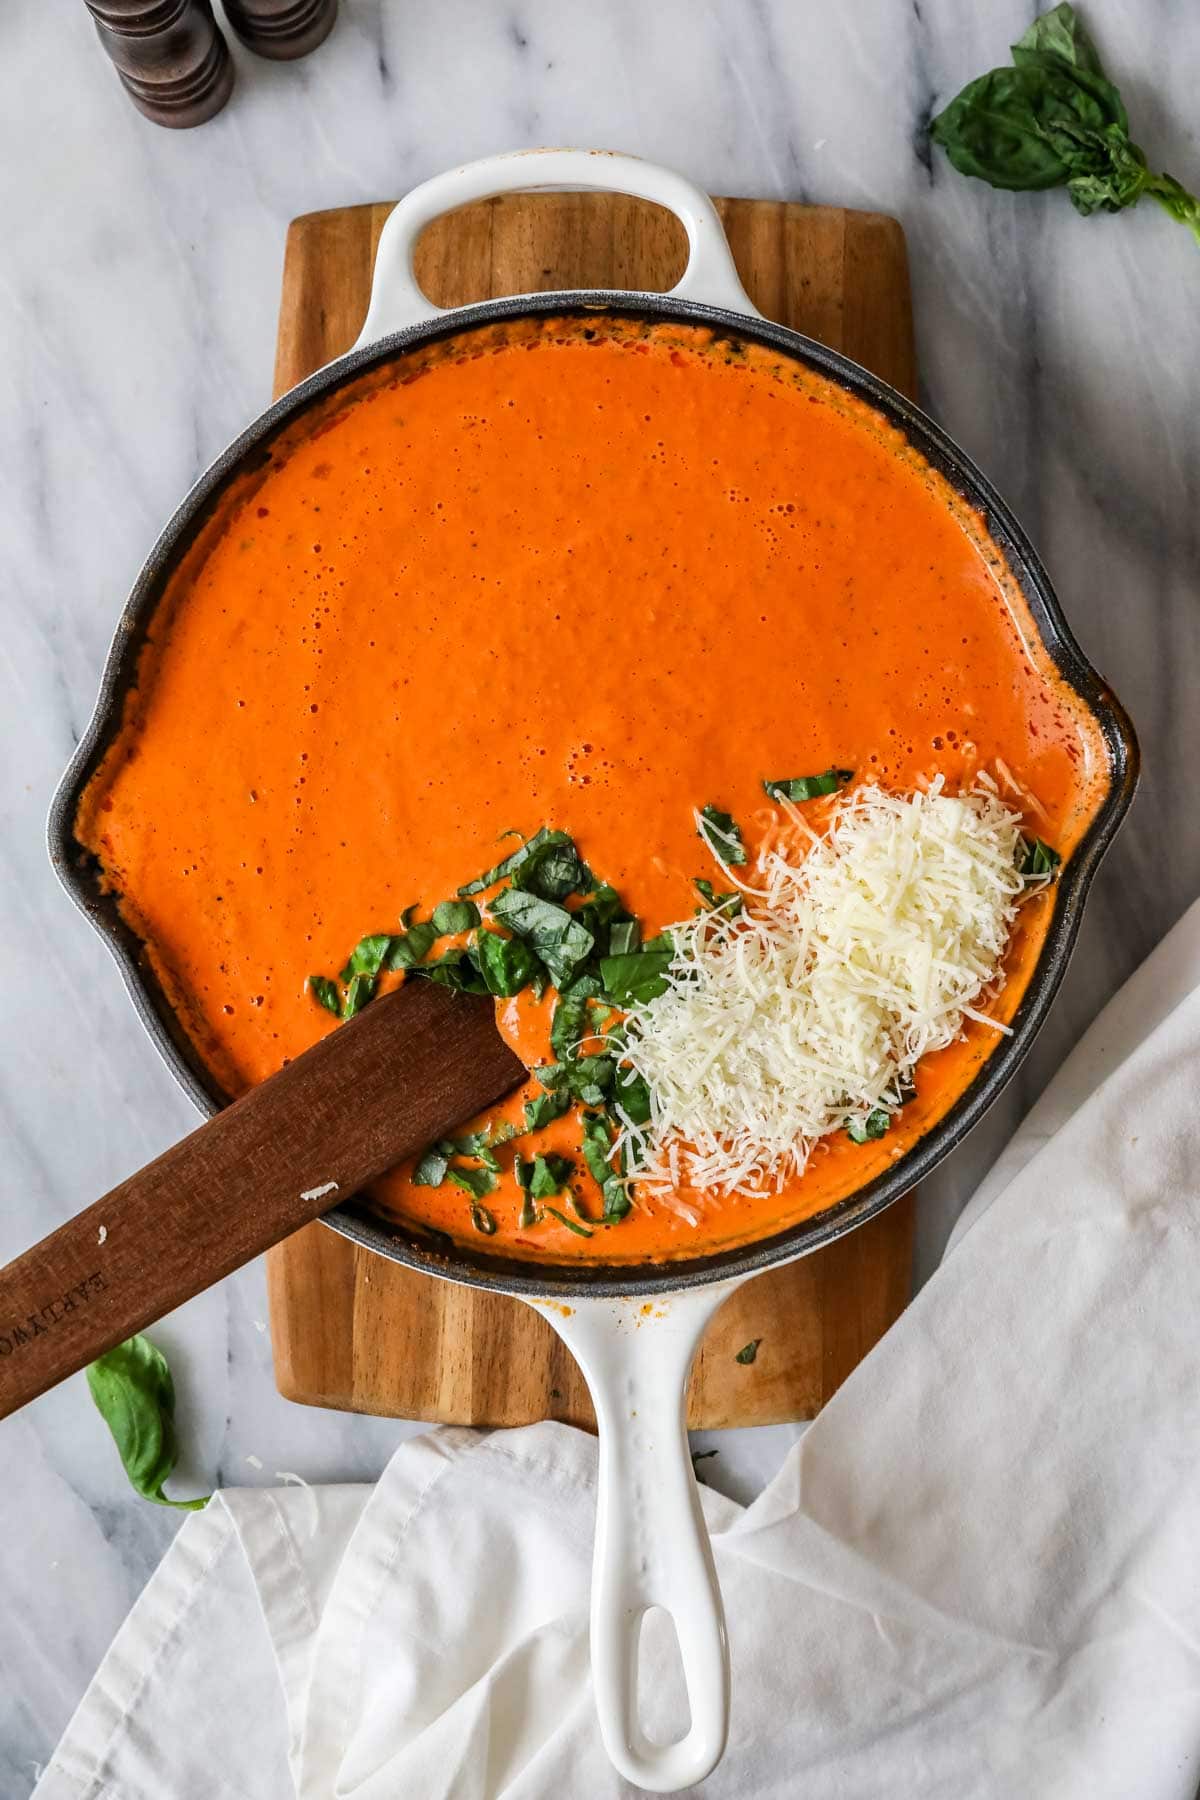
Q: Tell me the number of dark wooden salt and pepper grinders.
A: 2